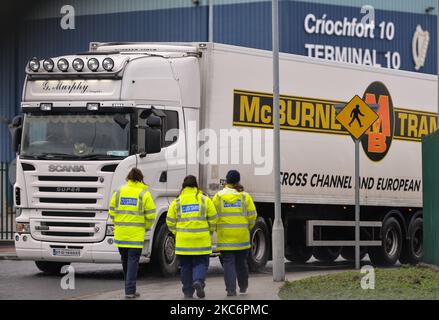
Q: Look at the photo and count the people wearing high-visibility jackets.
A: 3